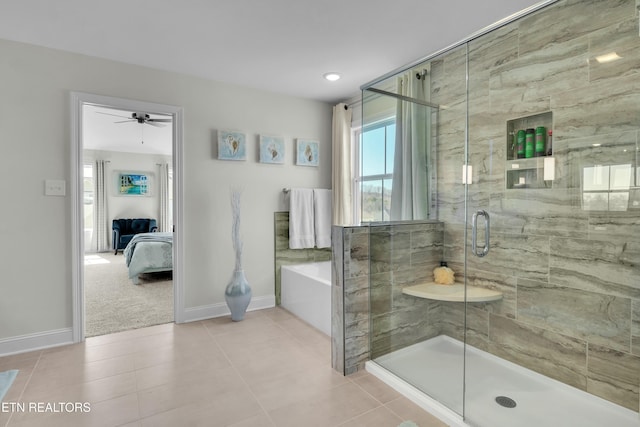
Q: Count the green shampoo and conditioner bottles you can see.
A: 3